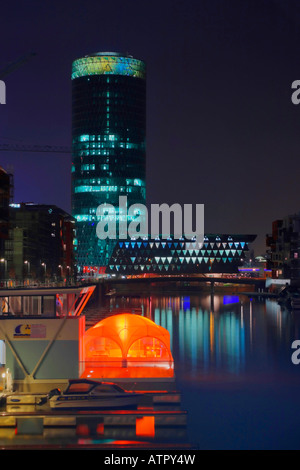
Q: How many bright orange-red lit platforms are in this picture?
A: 1